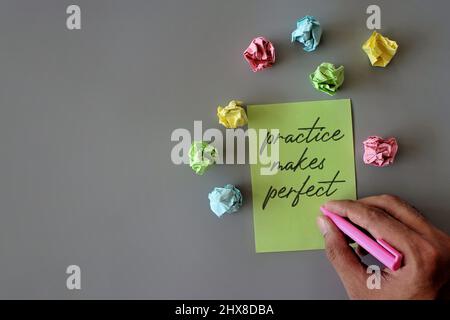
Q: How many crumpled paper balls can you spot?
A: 8